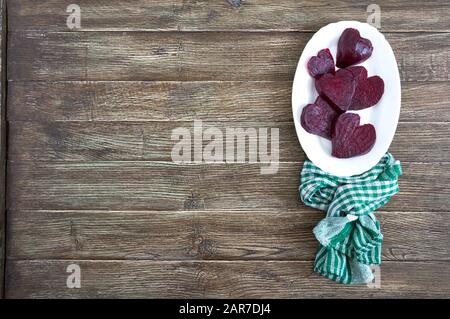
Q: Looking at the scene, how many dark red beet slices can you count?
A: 6